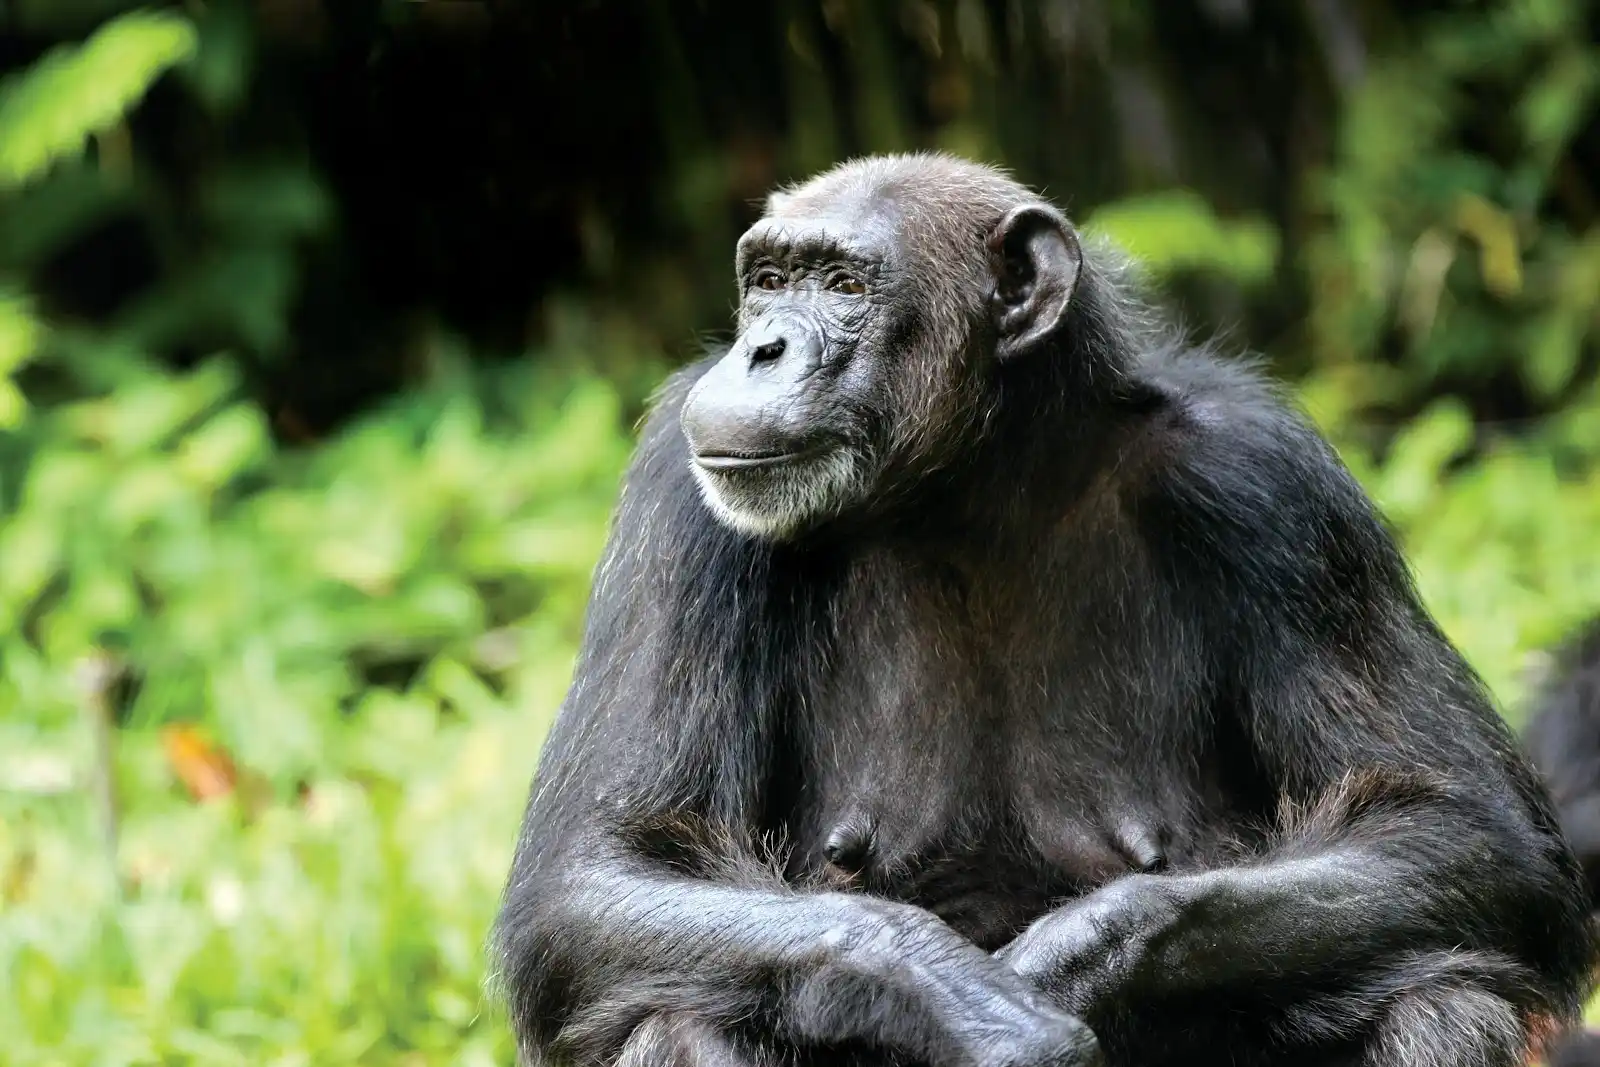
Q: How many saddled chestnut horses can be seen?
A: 0